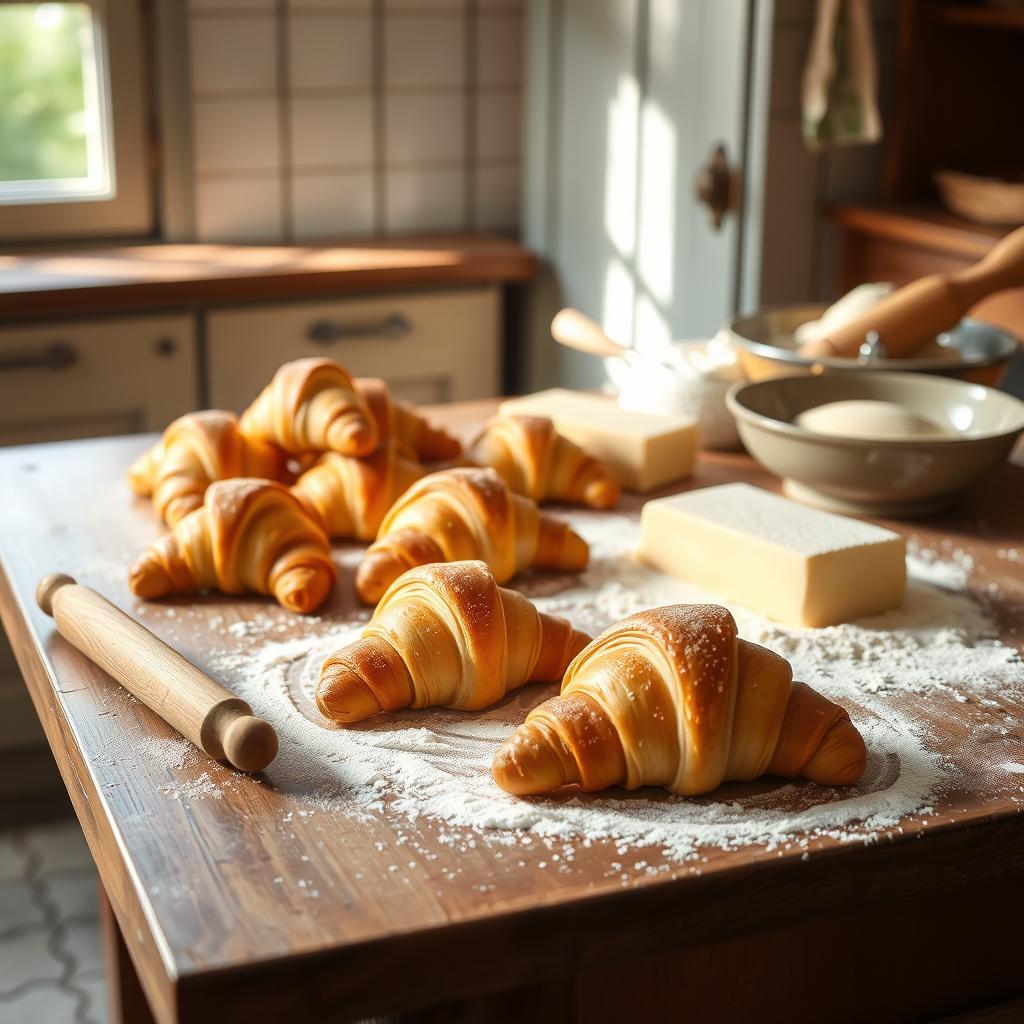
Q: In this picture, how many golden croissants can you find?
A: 9